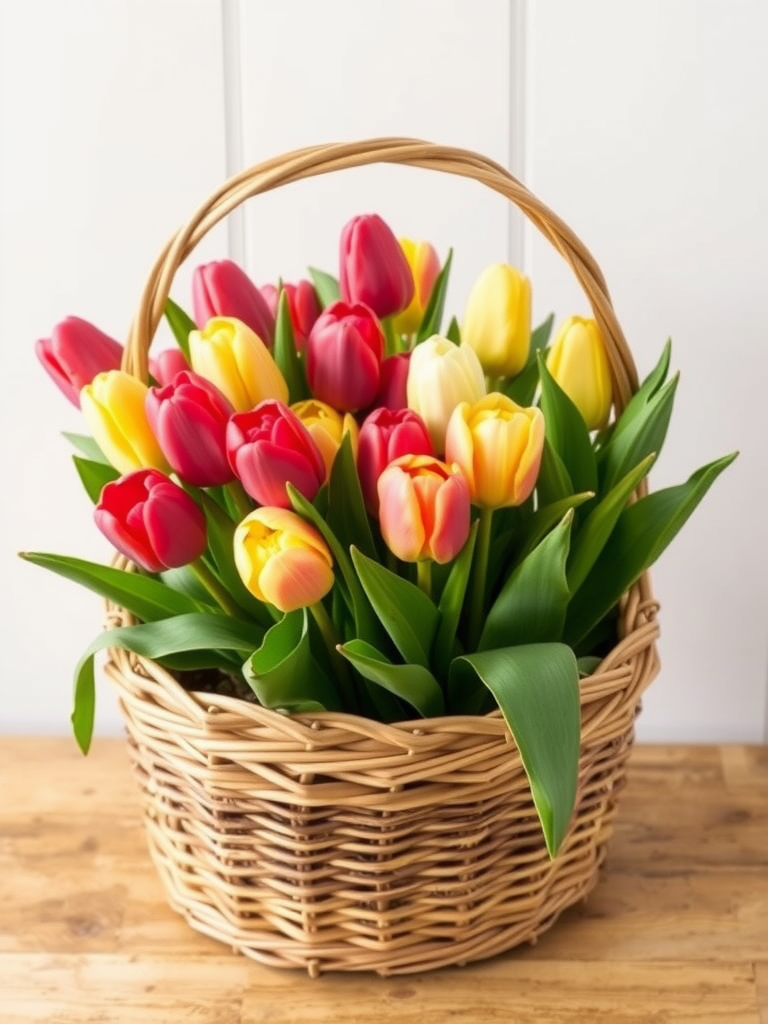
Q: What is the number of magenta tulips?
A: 11